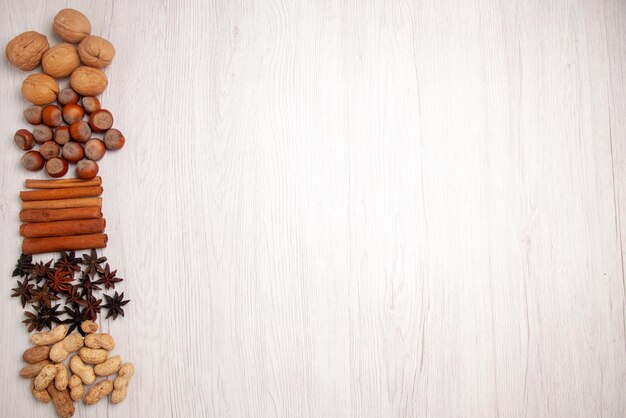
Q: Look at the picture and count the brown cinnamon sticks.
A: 6